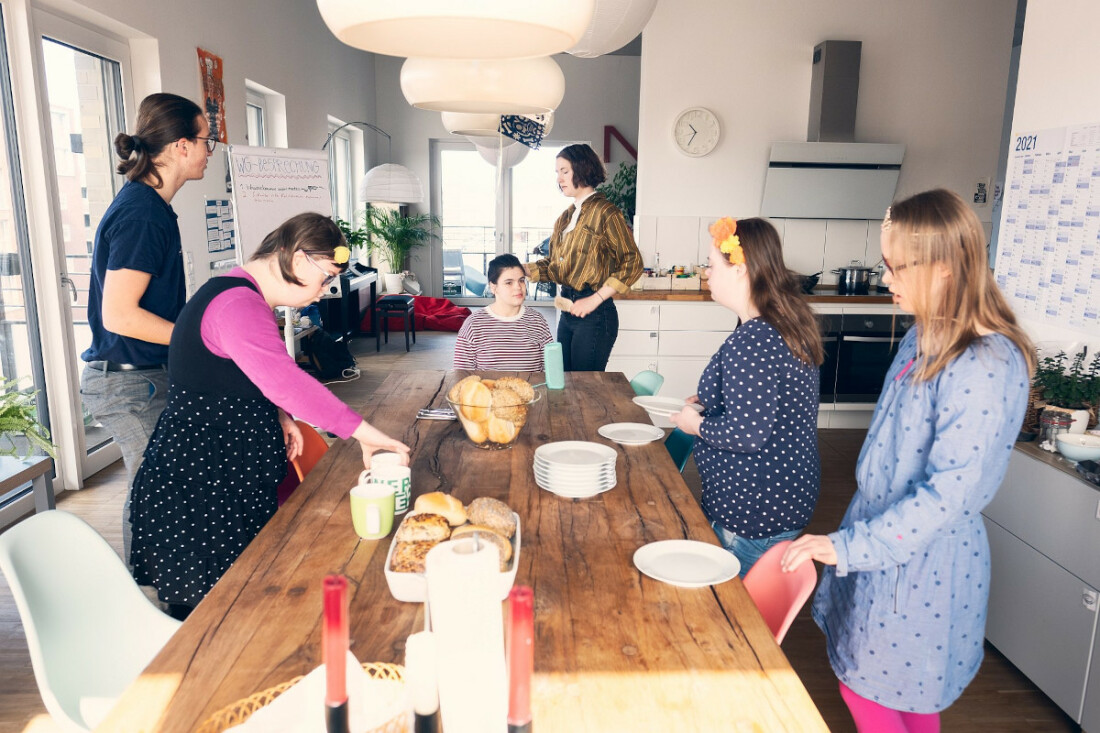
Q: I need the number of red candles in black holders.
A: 2